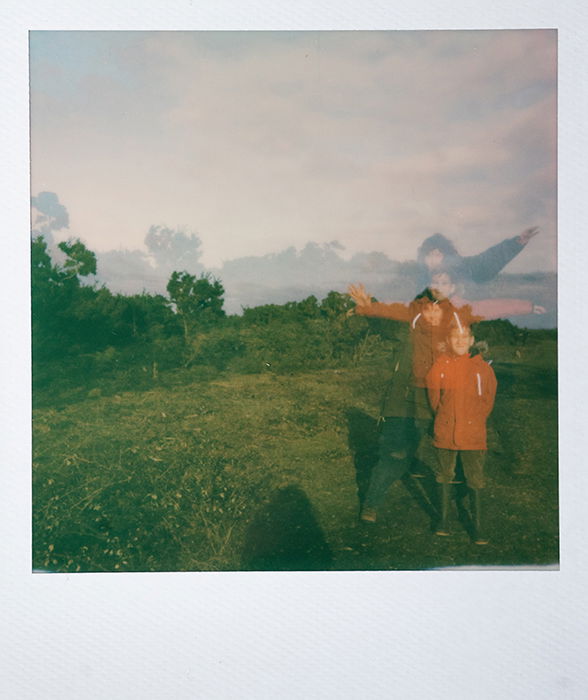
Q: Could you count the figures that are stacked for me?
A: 4